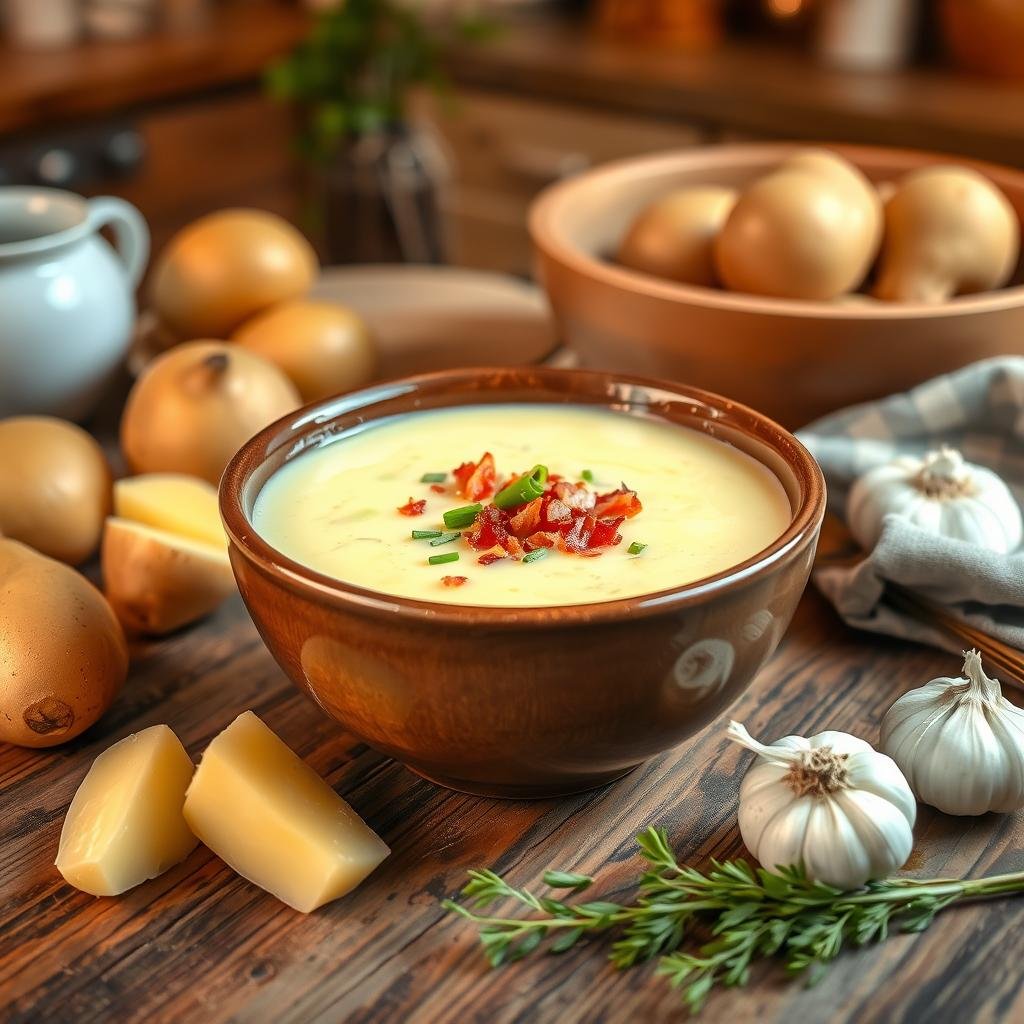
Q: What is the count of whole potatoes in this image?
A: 8